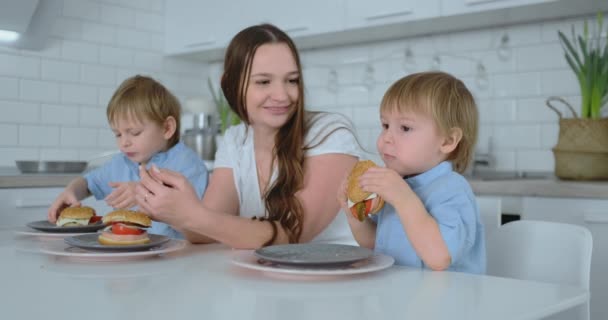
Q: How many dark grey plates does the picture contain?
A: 3